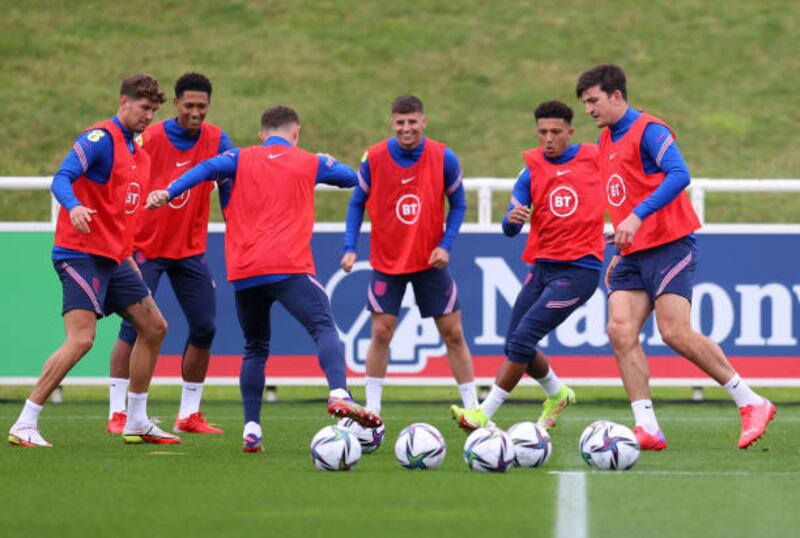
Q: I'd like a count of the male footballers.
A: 6